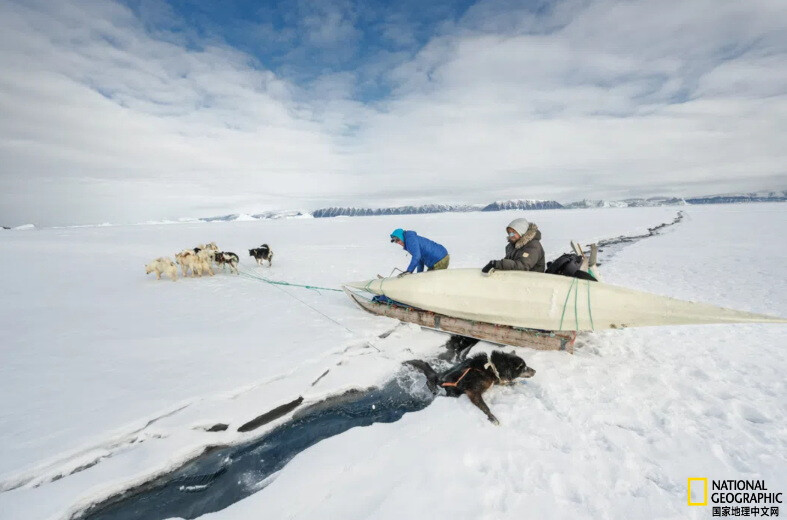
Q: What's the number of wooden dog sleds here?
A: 1